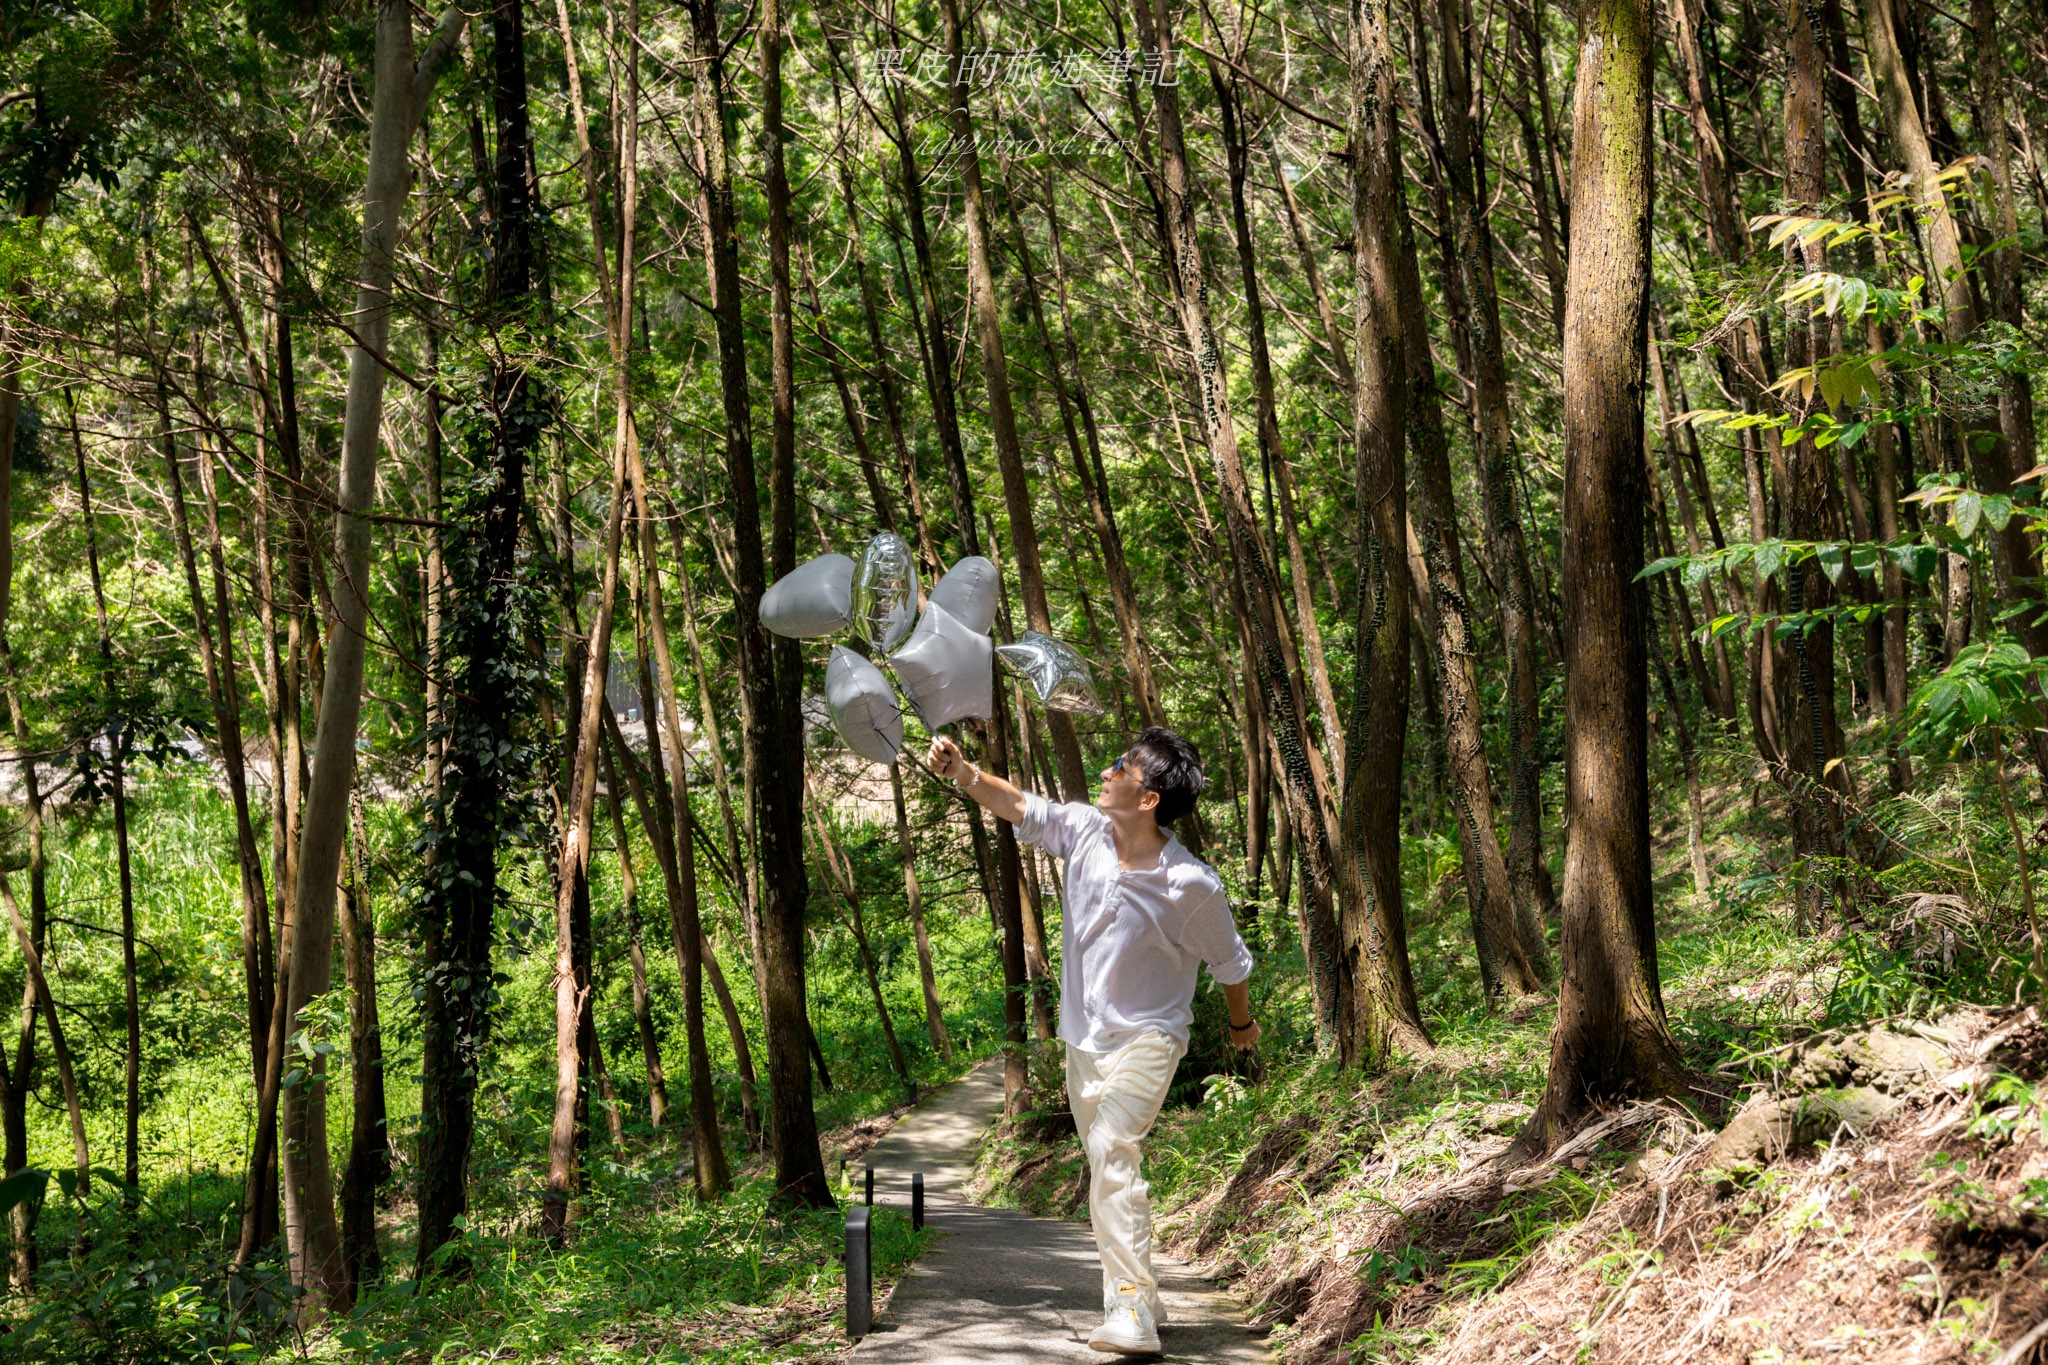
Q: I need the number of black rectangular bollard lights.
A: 5